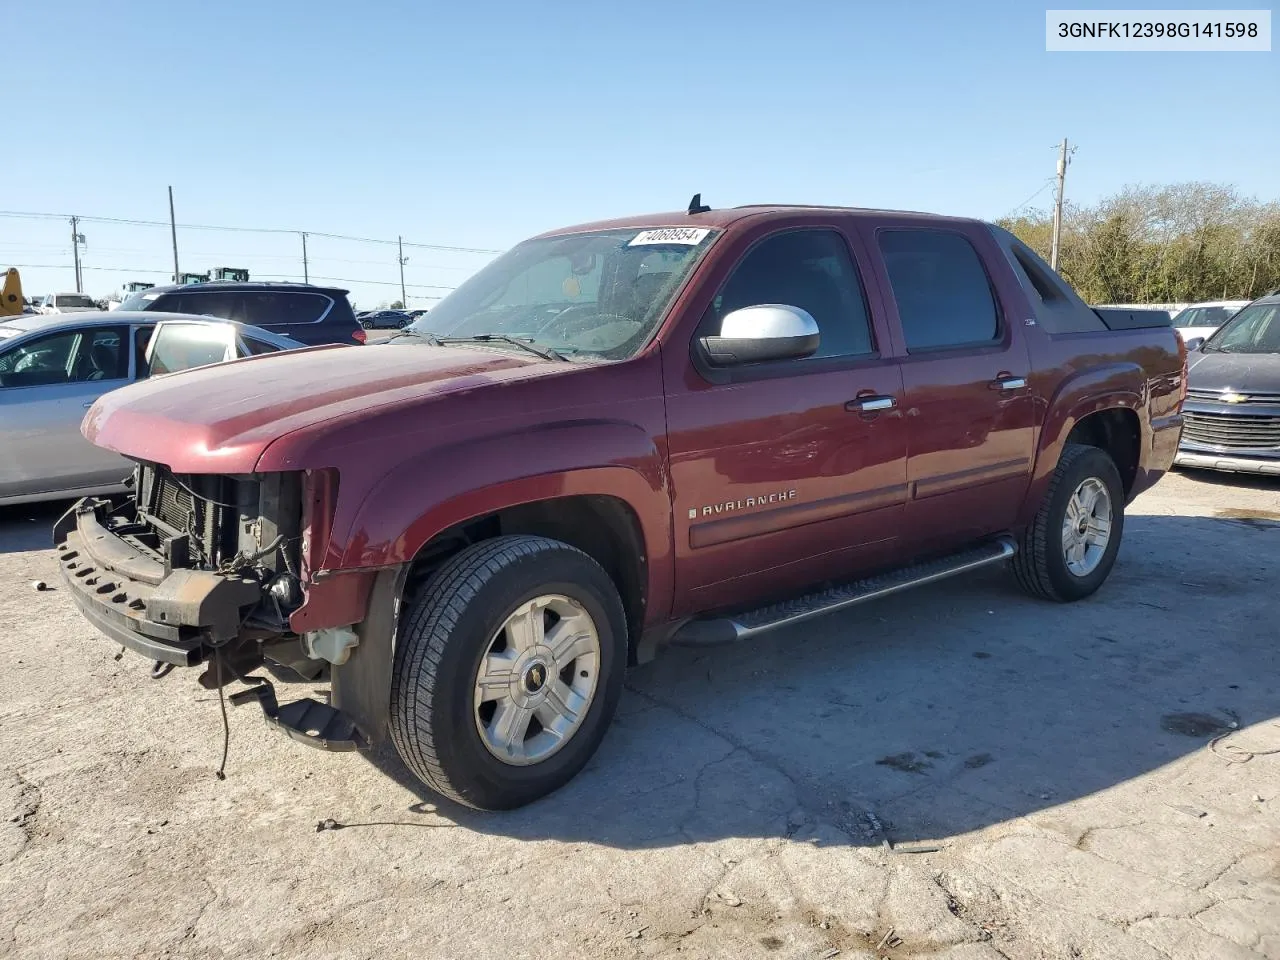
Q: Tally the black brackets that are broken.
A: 1